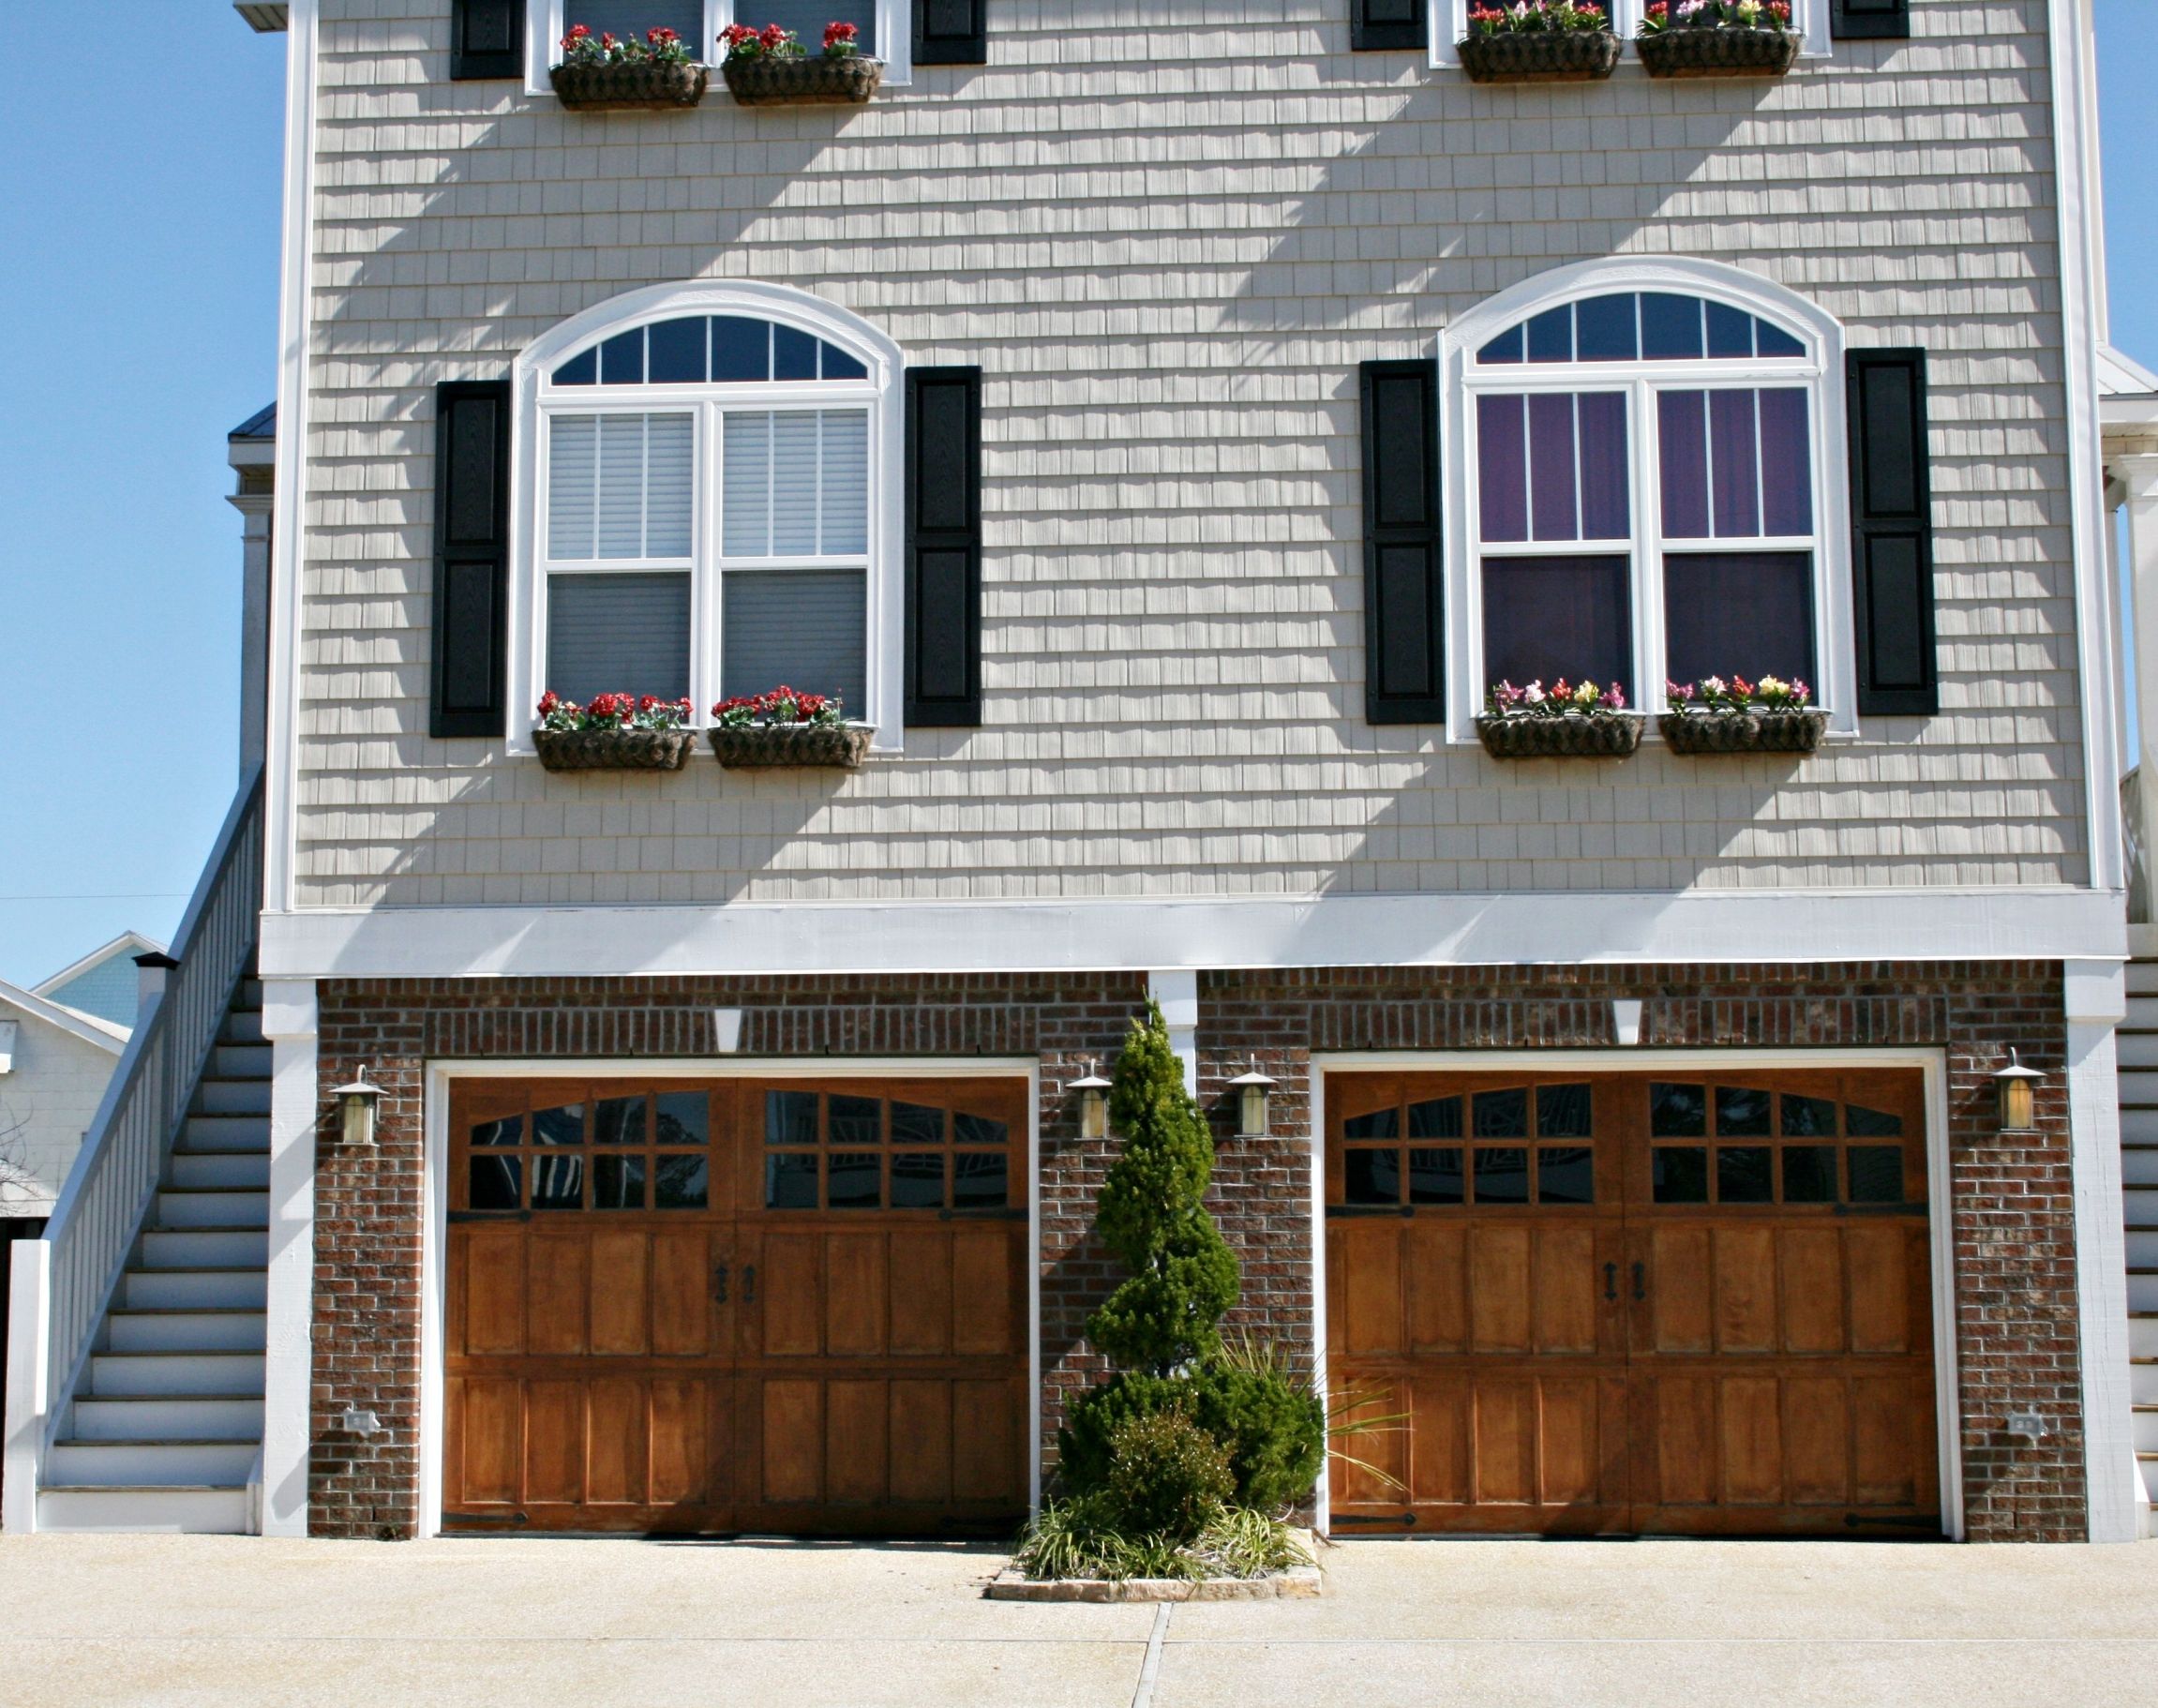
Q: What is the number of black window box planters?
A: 8